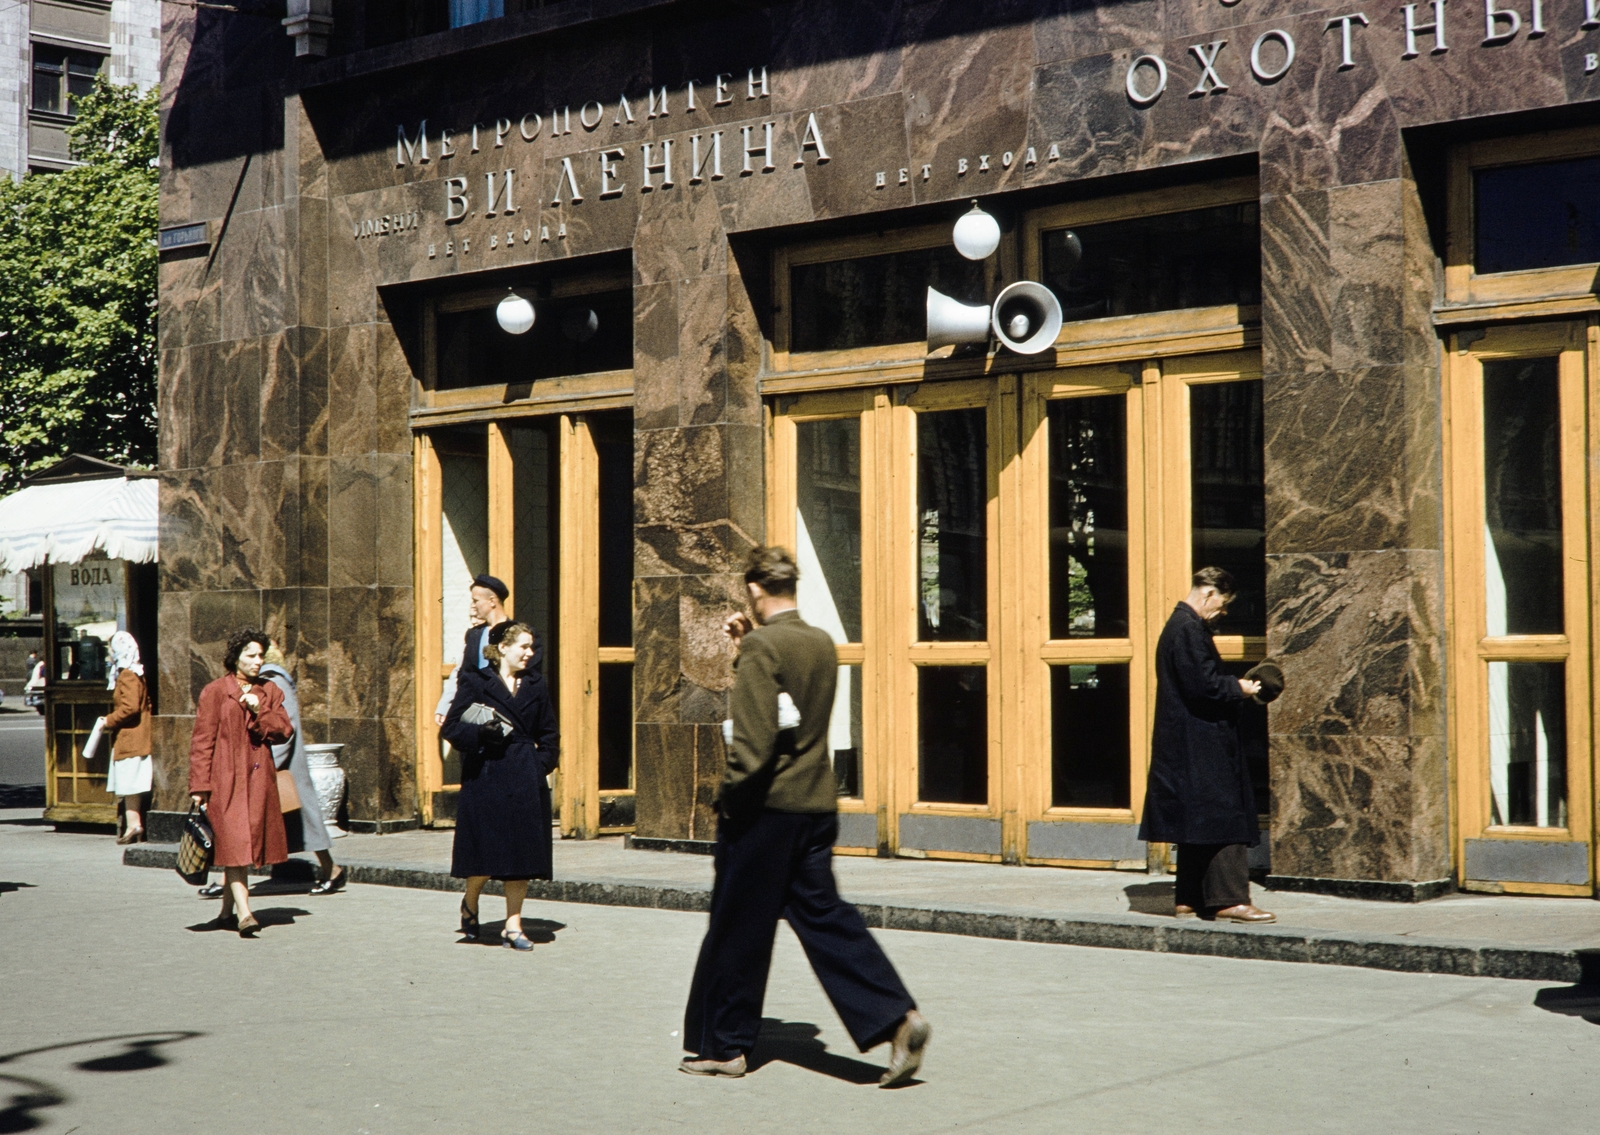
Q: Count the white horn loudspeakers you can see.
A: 2